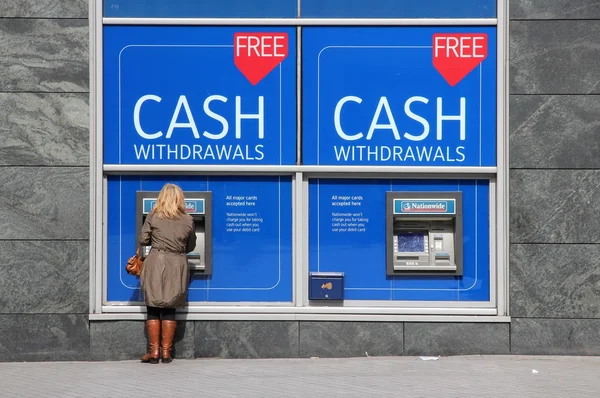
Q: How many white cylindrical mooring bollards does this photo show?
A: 0